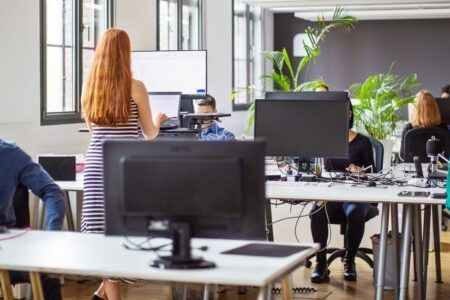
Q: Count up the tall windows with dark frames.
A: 3